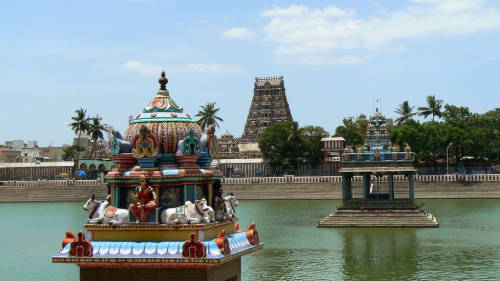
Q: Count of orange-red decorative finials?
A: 6